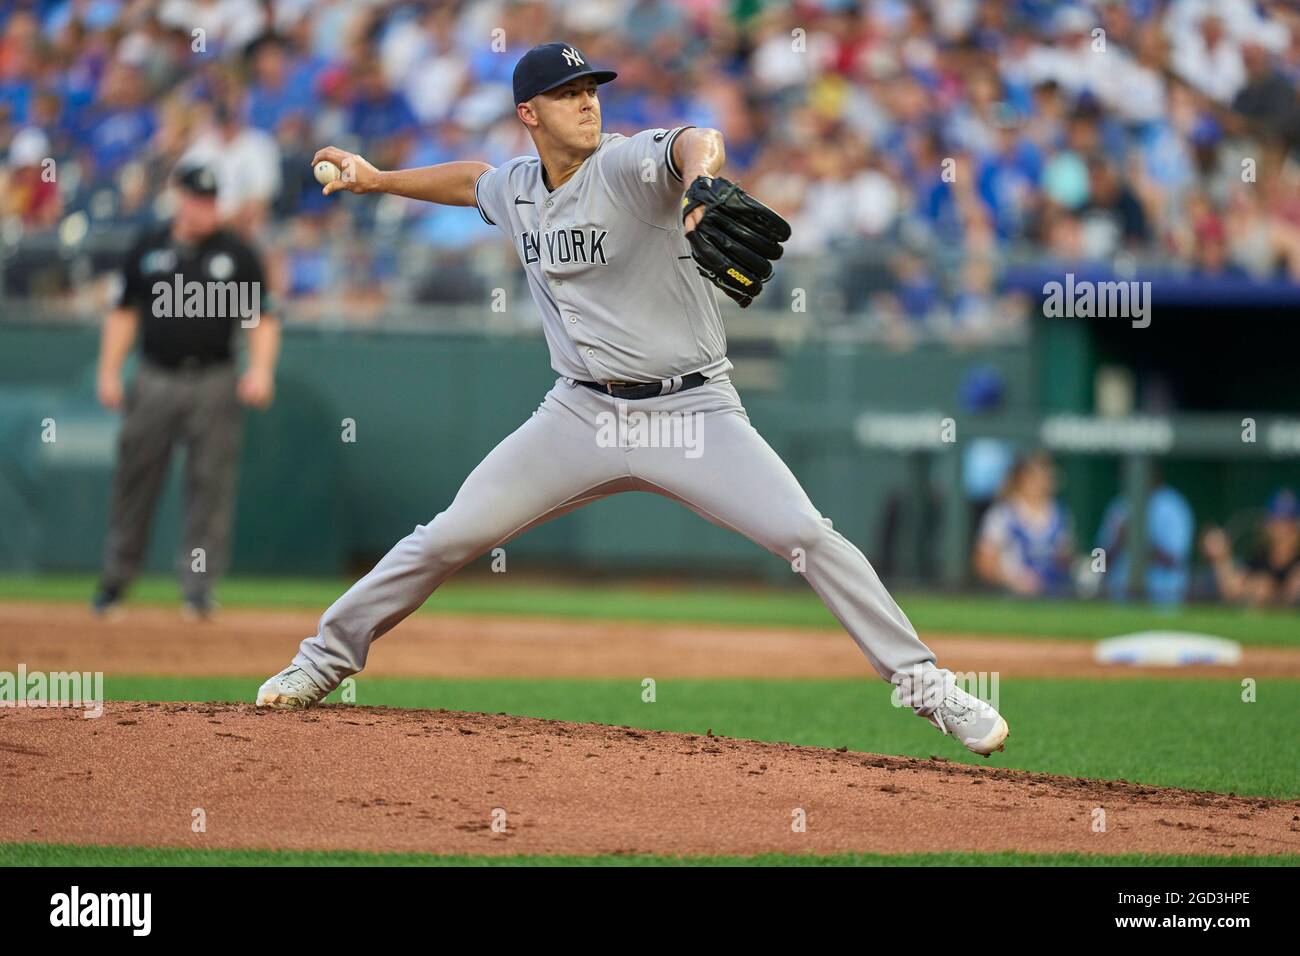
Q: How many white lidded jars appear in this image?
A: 0